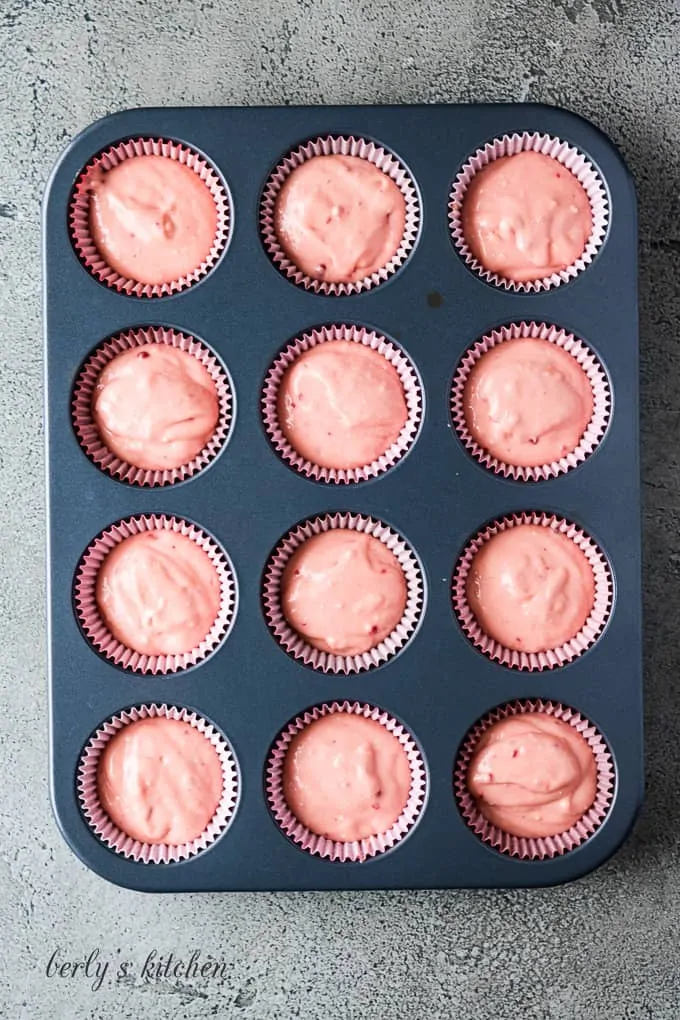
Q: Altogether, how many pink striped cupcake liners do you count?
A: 12